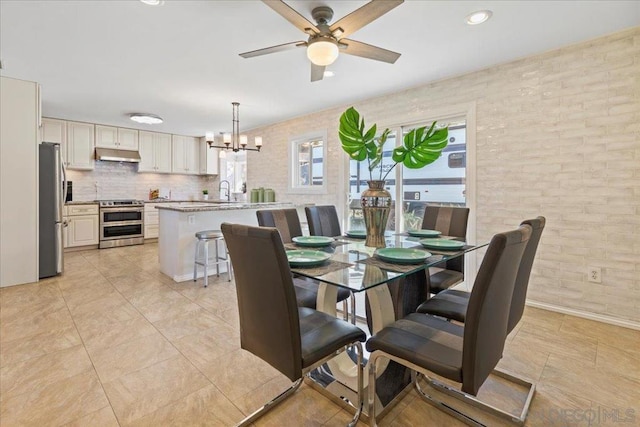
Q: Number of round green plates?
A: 6